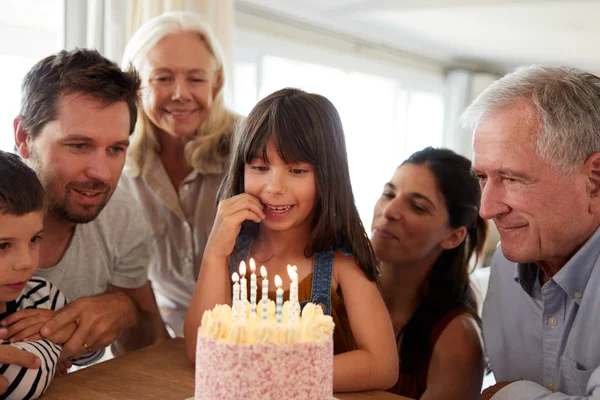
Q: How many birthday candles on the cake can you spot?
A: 7